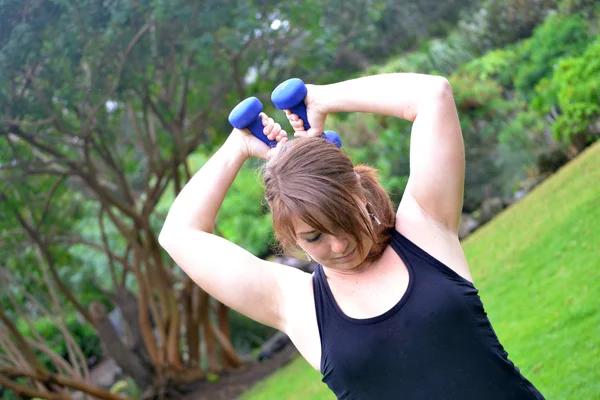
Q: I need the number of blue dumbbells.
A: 2